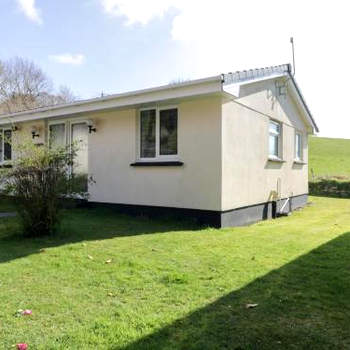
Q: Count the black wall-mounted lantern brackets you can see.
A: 2